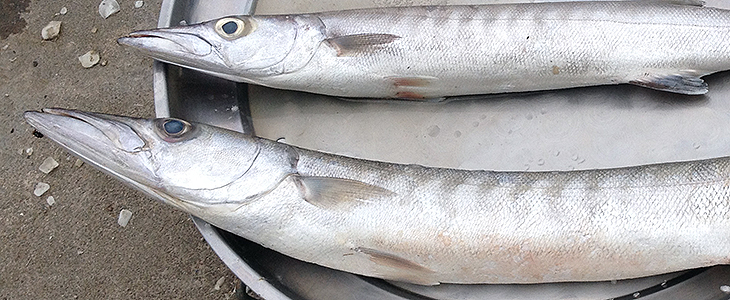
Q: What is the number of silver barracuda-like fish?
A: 2